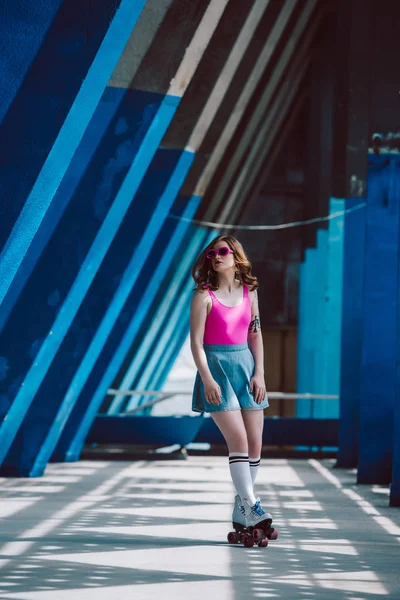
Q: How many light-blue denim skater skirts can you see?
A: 1